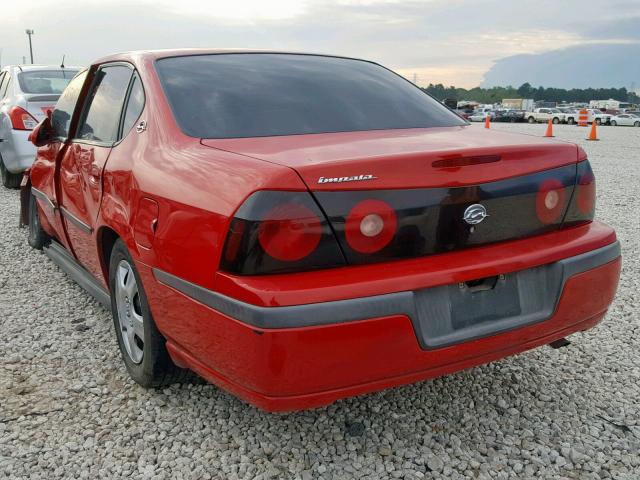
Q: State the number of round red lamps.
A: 4